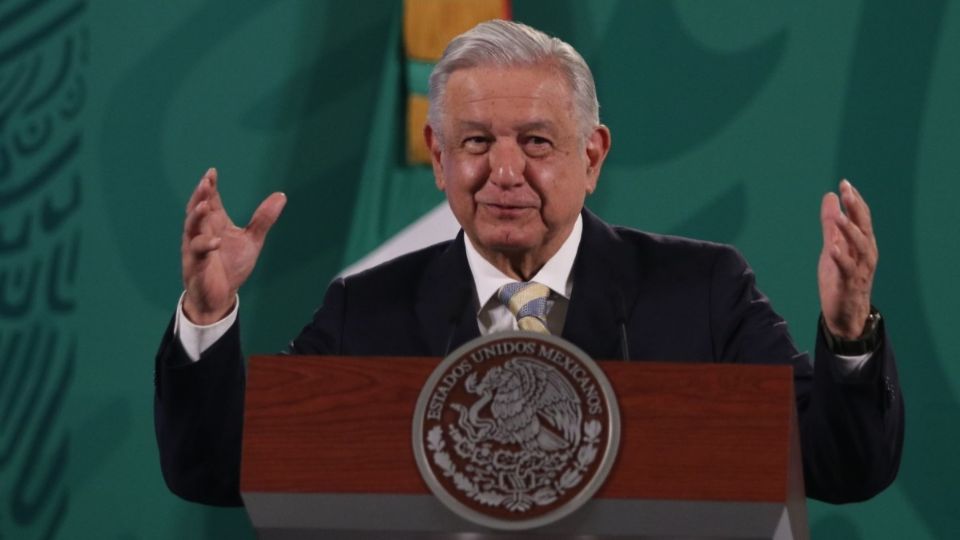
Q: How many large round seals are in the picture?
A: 1